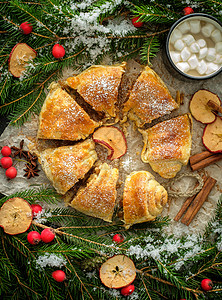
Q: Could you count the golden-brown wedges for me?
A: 7